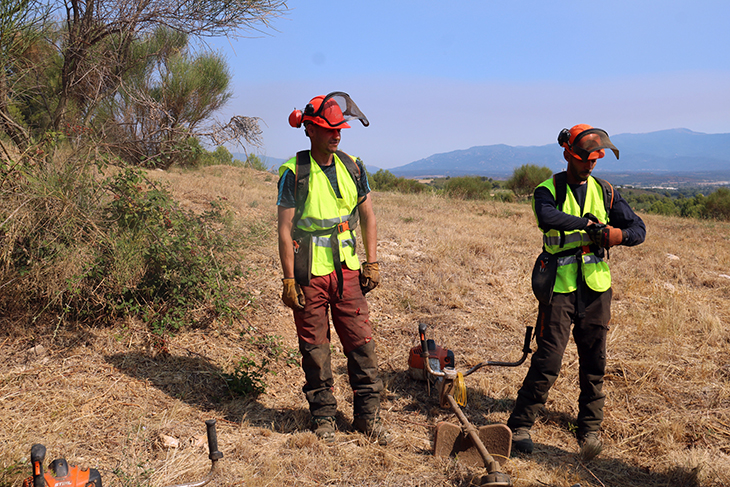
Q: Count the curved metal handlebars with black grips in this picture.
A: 2